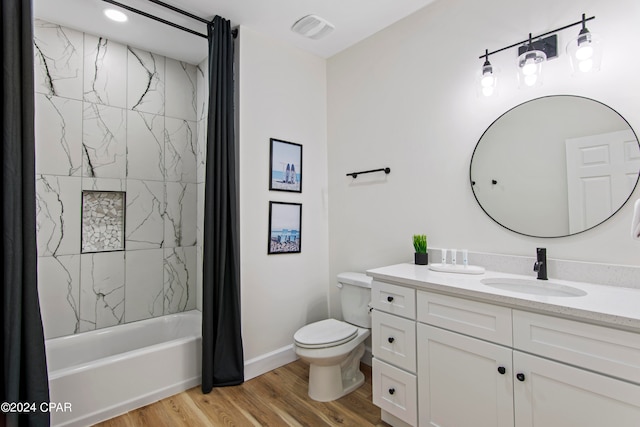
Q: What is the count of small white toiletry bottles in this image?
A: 3